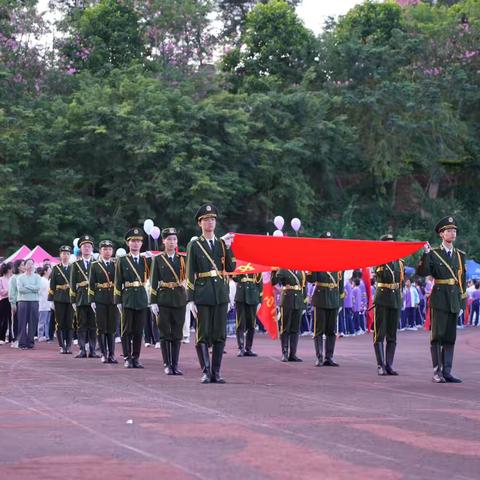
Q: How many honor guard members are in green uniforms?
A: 11